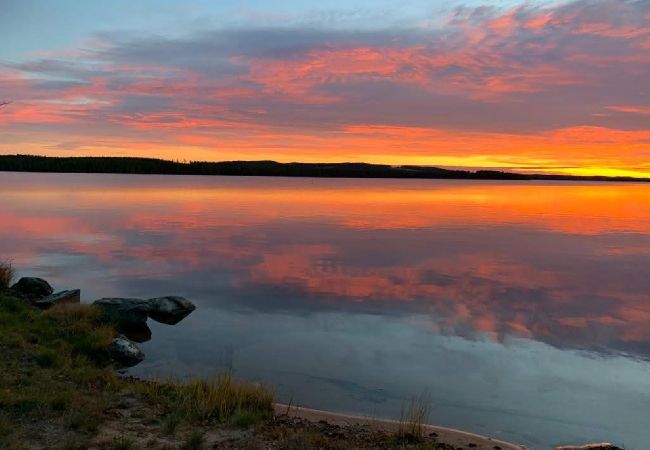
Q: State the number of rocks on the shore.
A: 5